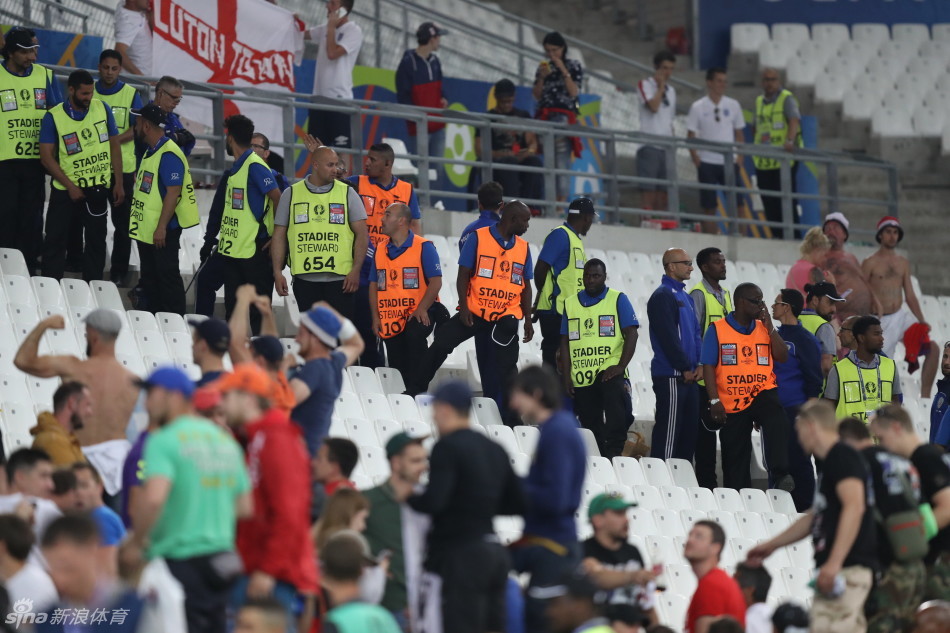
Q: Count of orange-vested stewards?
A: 4